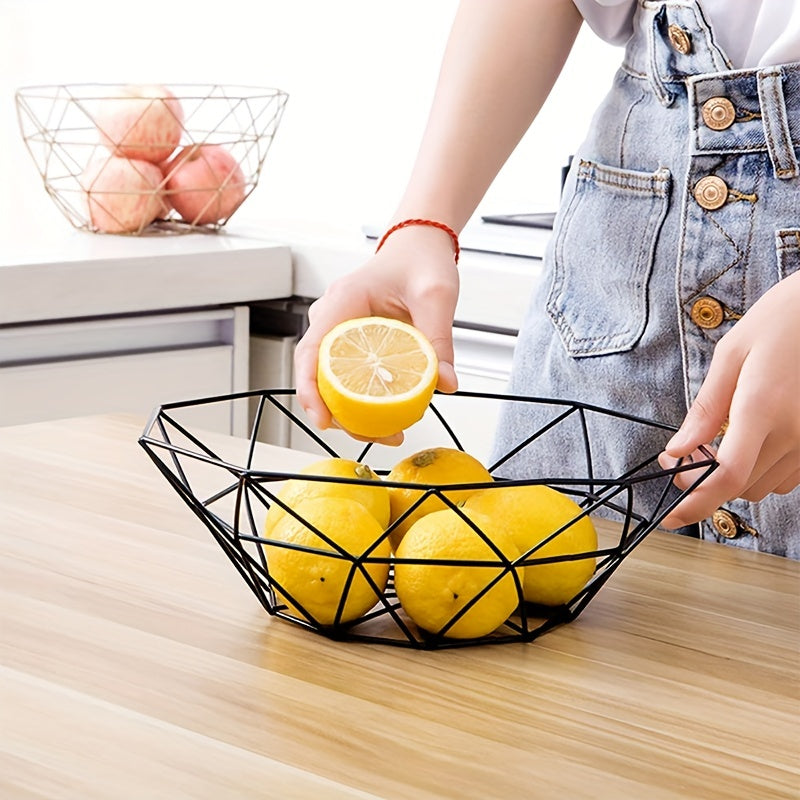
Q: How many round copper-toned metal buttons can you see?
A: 5